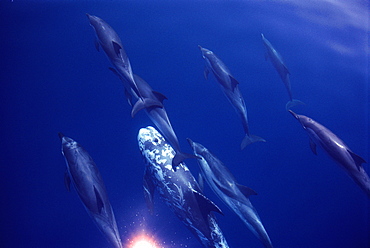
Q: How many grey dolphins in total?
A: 7